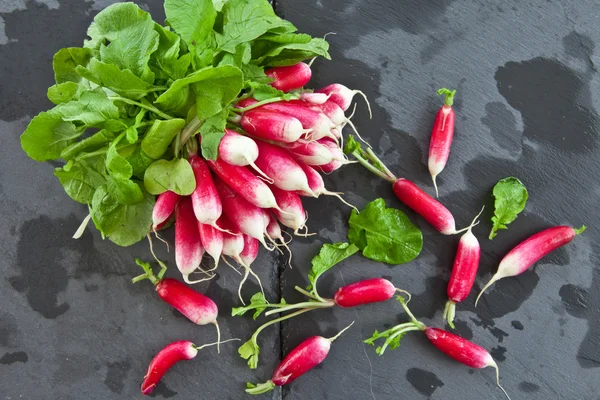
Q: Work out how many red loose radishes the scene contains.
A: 9